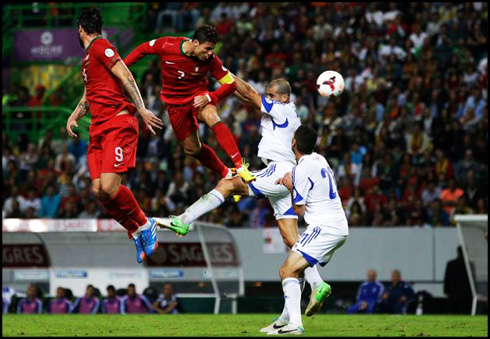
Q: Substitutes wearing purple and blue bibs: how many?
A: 5